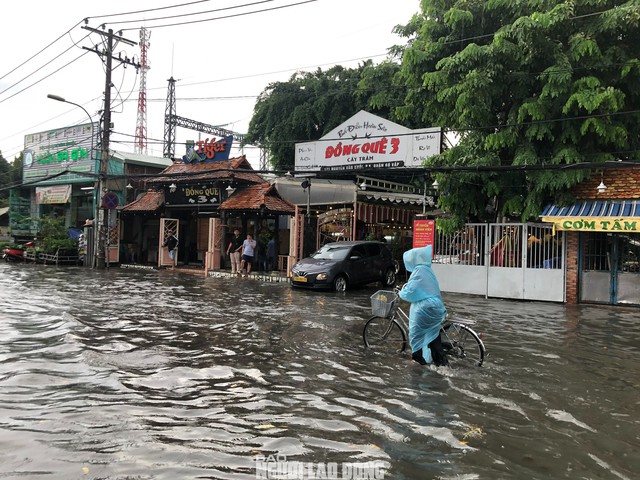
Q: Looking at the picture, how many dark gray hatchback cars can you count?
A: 1